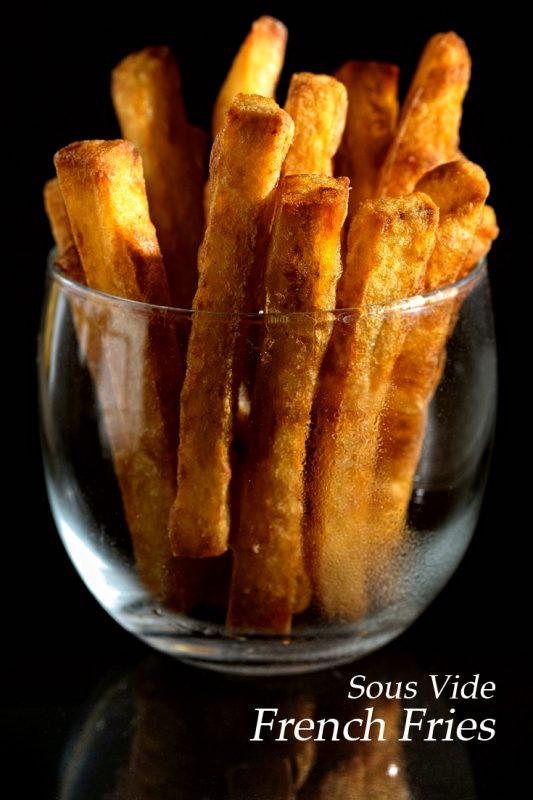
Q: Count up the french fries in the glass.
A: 12